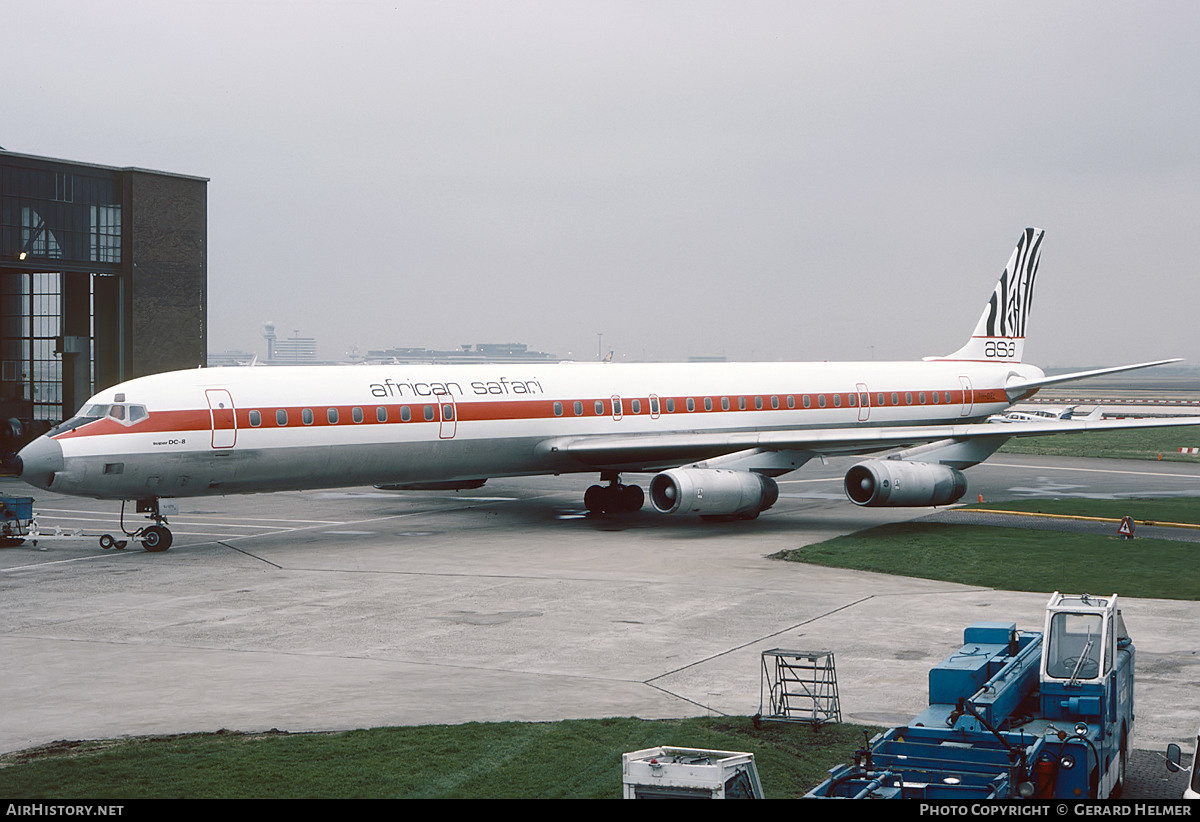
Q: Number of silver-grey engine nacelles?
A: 2